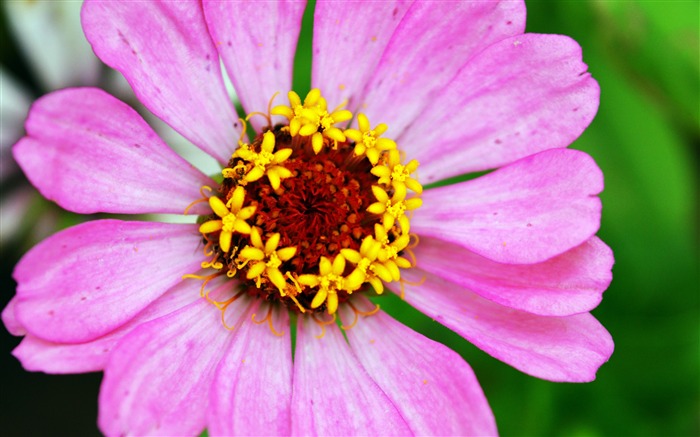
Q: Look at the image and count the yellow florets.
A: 11